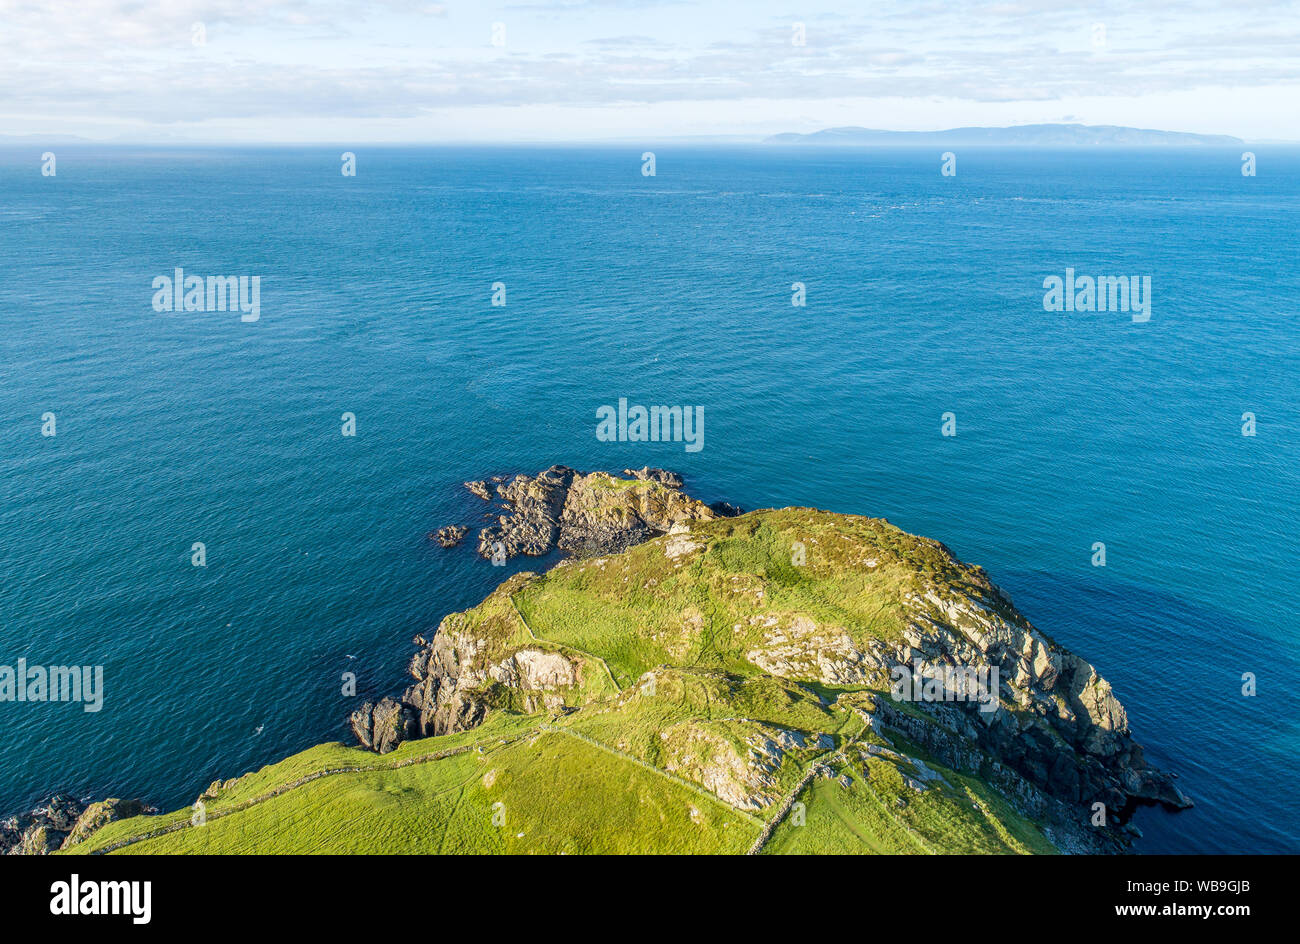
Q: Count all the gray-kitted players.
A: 0